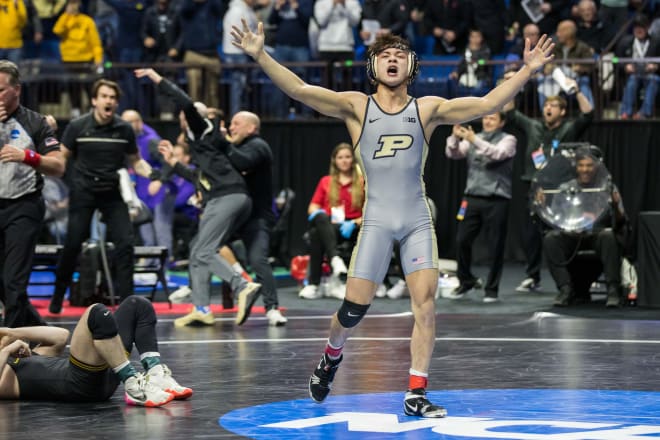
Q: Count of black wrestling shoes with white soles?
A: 2